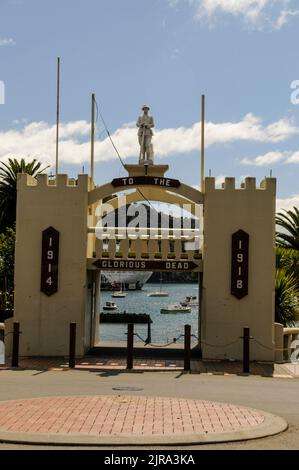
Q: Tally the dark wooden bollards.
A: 5